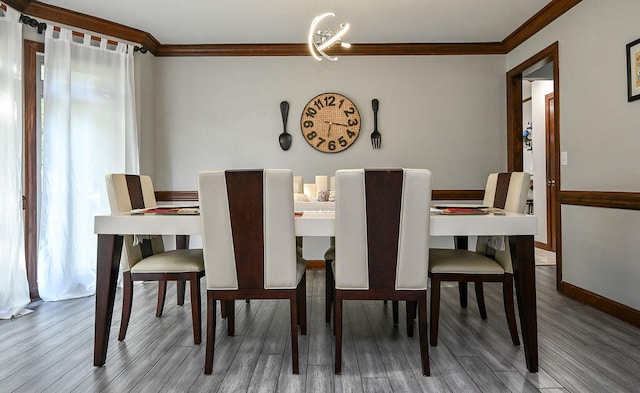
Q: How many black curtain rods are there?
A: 2